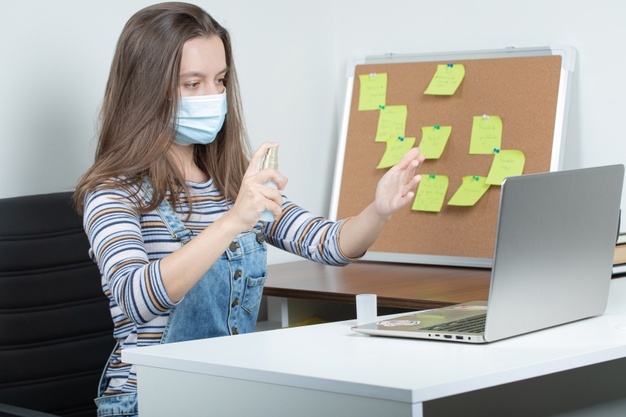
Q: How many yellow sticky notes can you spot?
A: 9